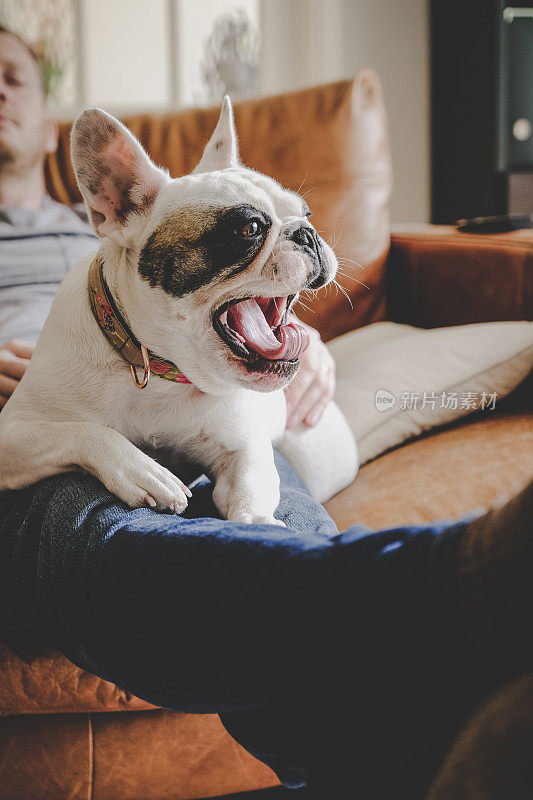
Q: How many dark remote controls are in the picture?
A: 1